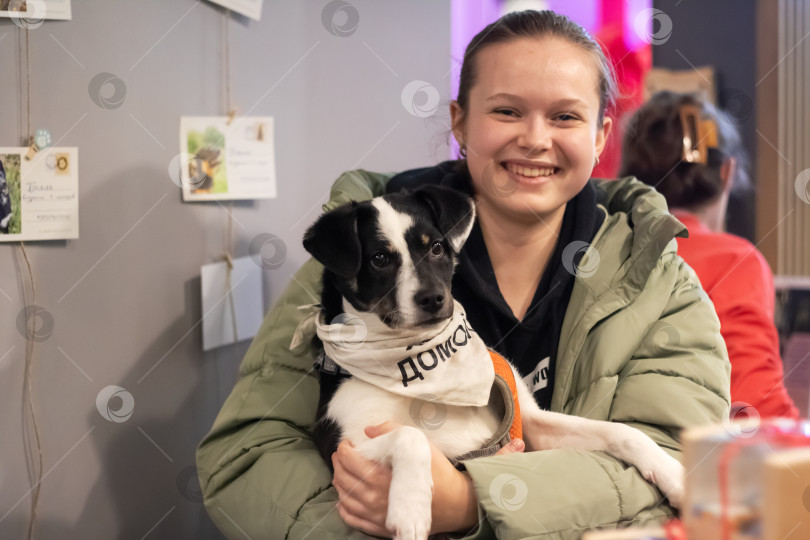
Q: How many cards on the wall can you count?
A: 5